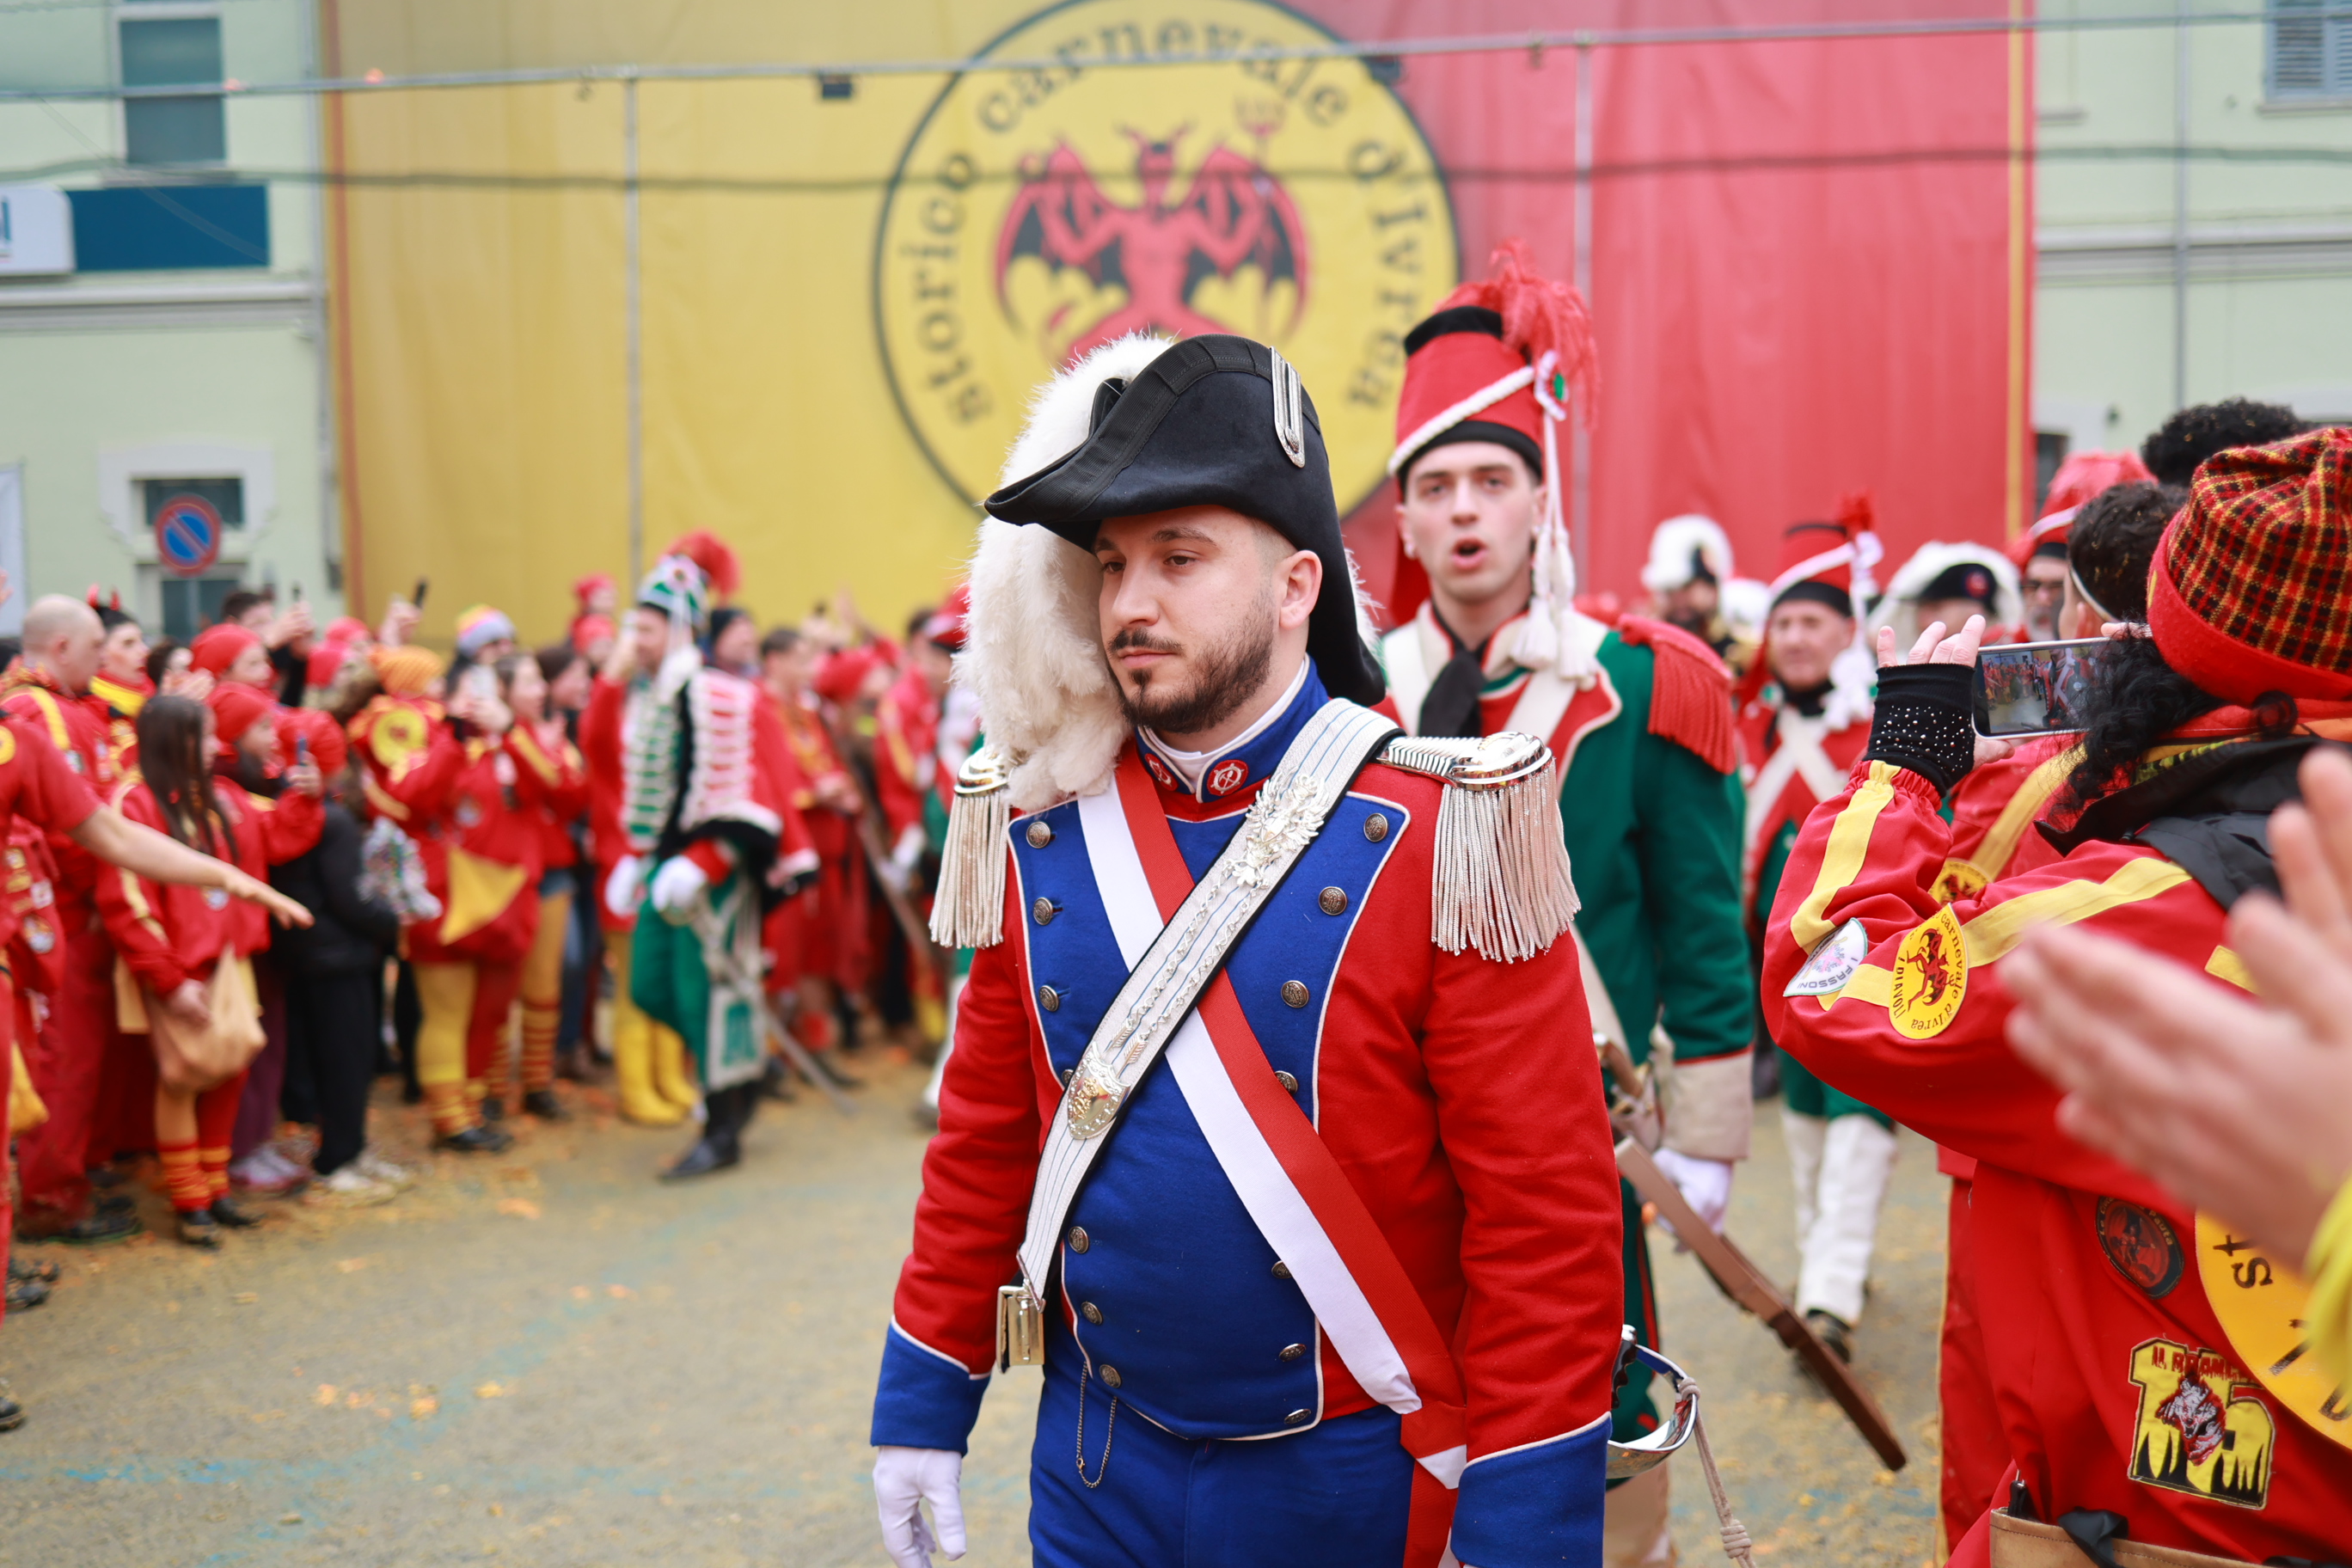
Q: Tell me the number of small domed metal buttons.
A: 14